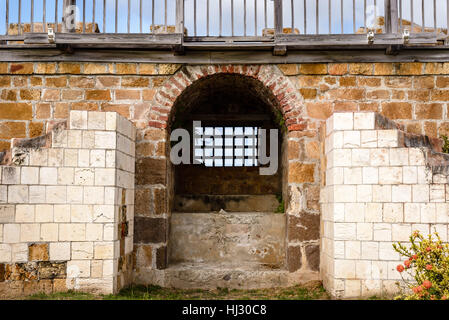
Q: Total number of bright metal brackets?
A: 3